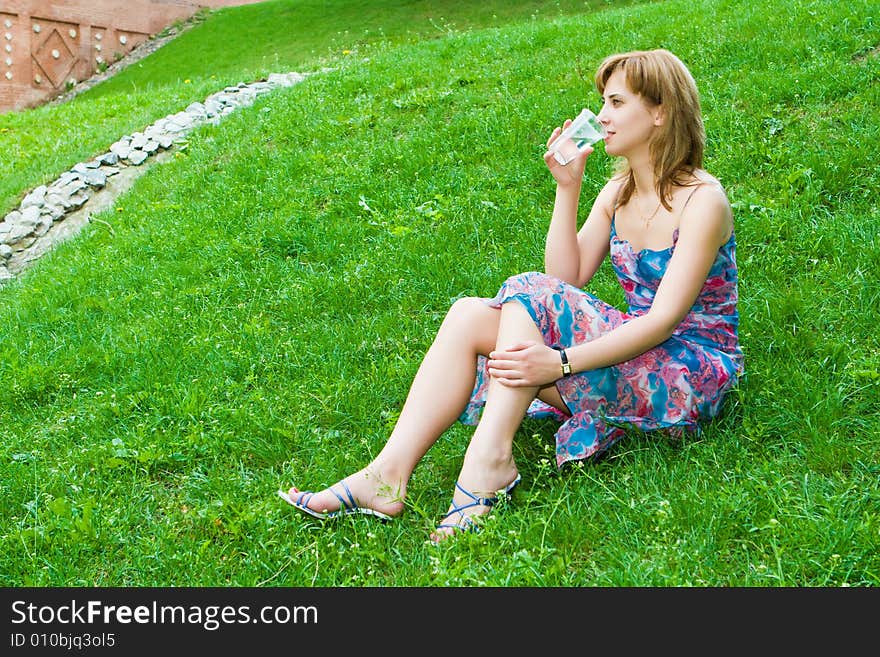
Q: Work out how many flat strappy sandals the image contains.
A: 2